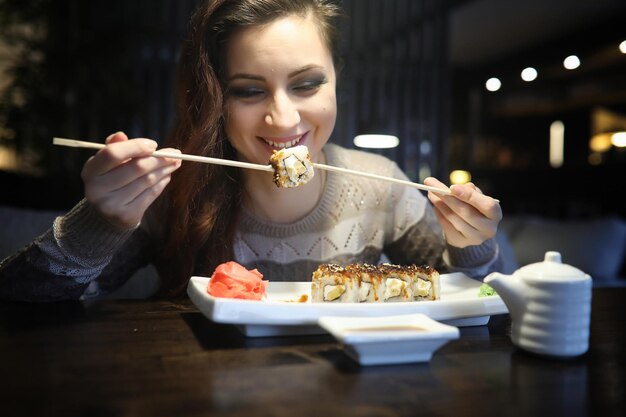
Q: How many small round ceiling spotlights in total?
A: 4